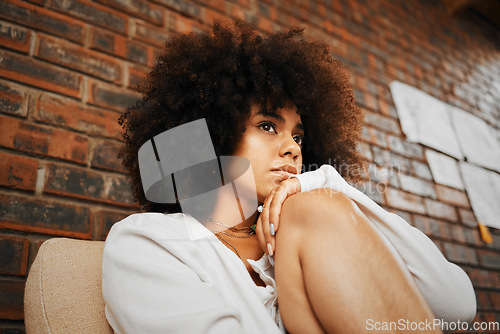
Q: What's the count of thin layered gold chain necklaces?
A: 3